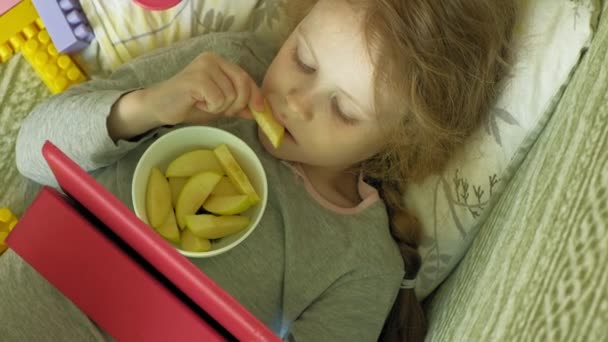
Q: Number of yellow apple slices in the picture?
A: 11